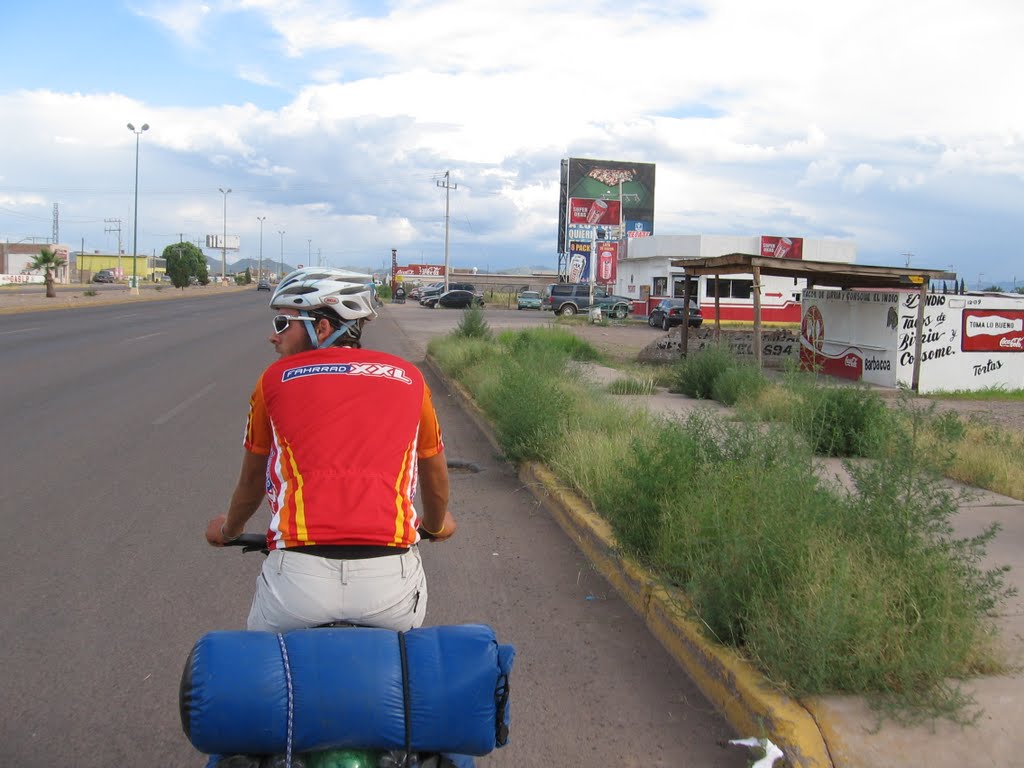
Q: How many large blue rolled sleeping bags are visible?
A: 1